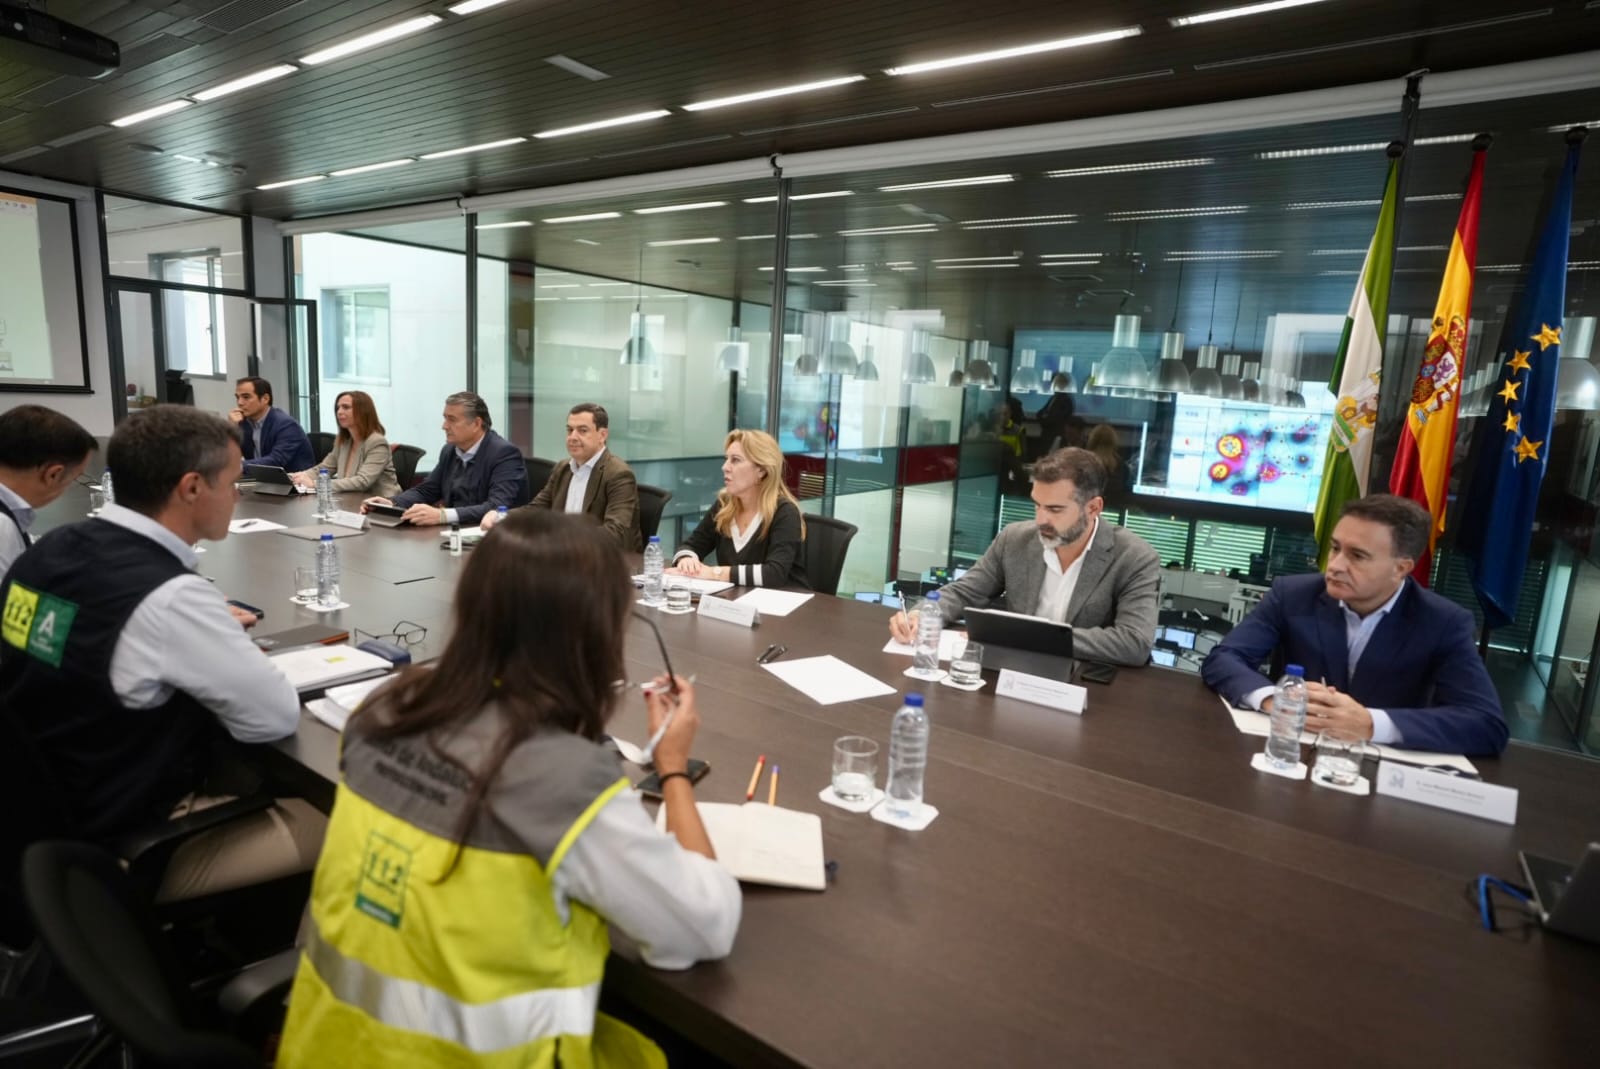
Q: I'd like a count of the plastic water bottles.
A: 8